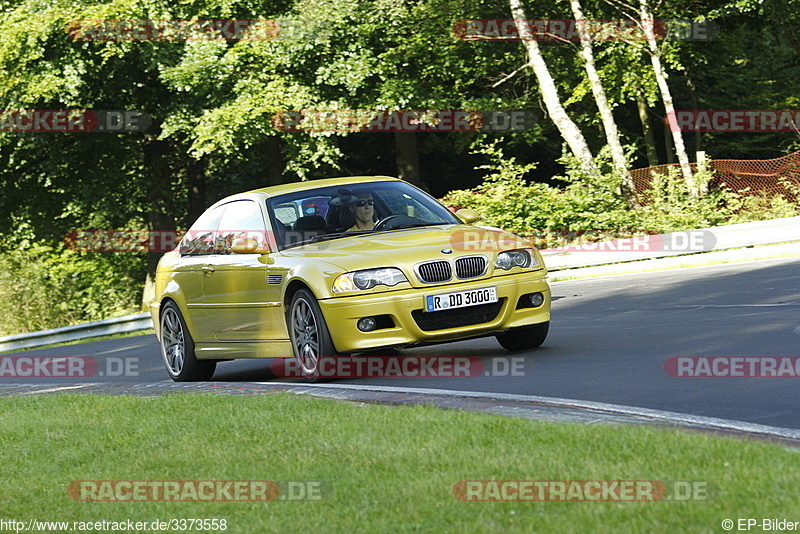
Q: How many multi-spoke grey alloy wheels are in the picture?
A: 2